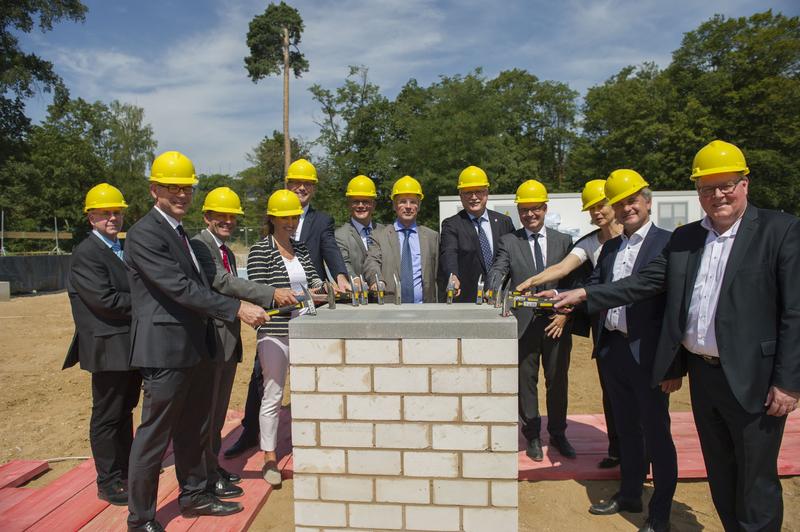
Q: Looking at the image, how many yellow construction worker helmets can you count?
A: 12